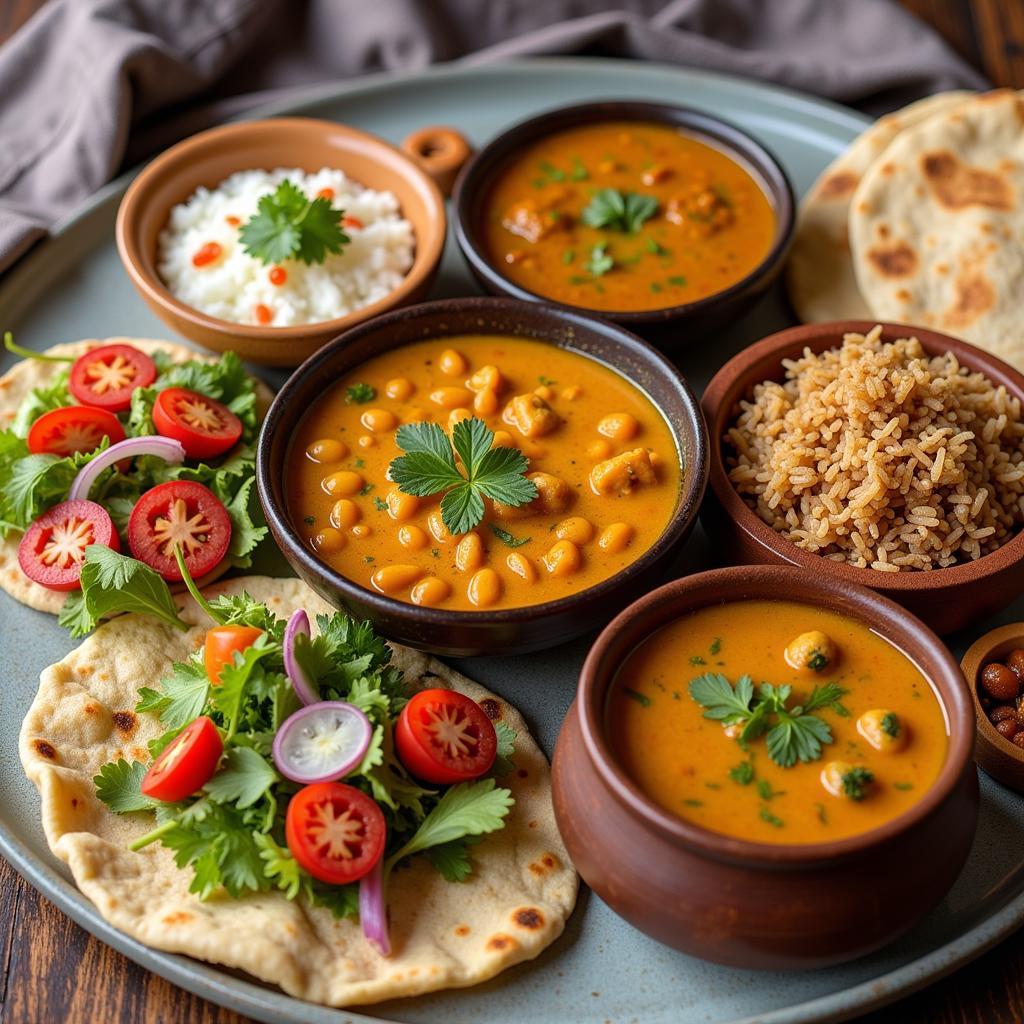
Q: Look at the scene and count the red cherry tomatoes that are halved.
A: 8